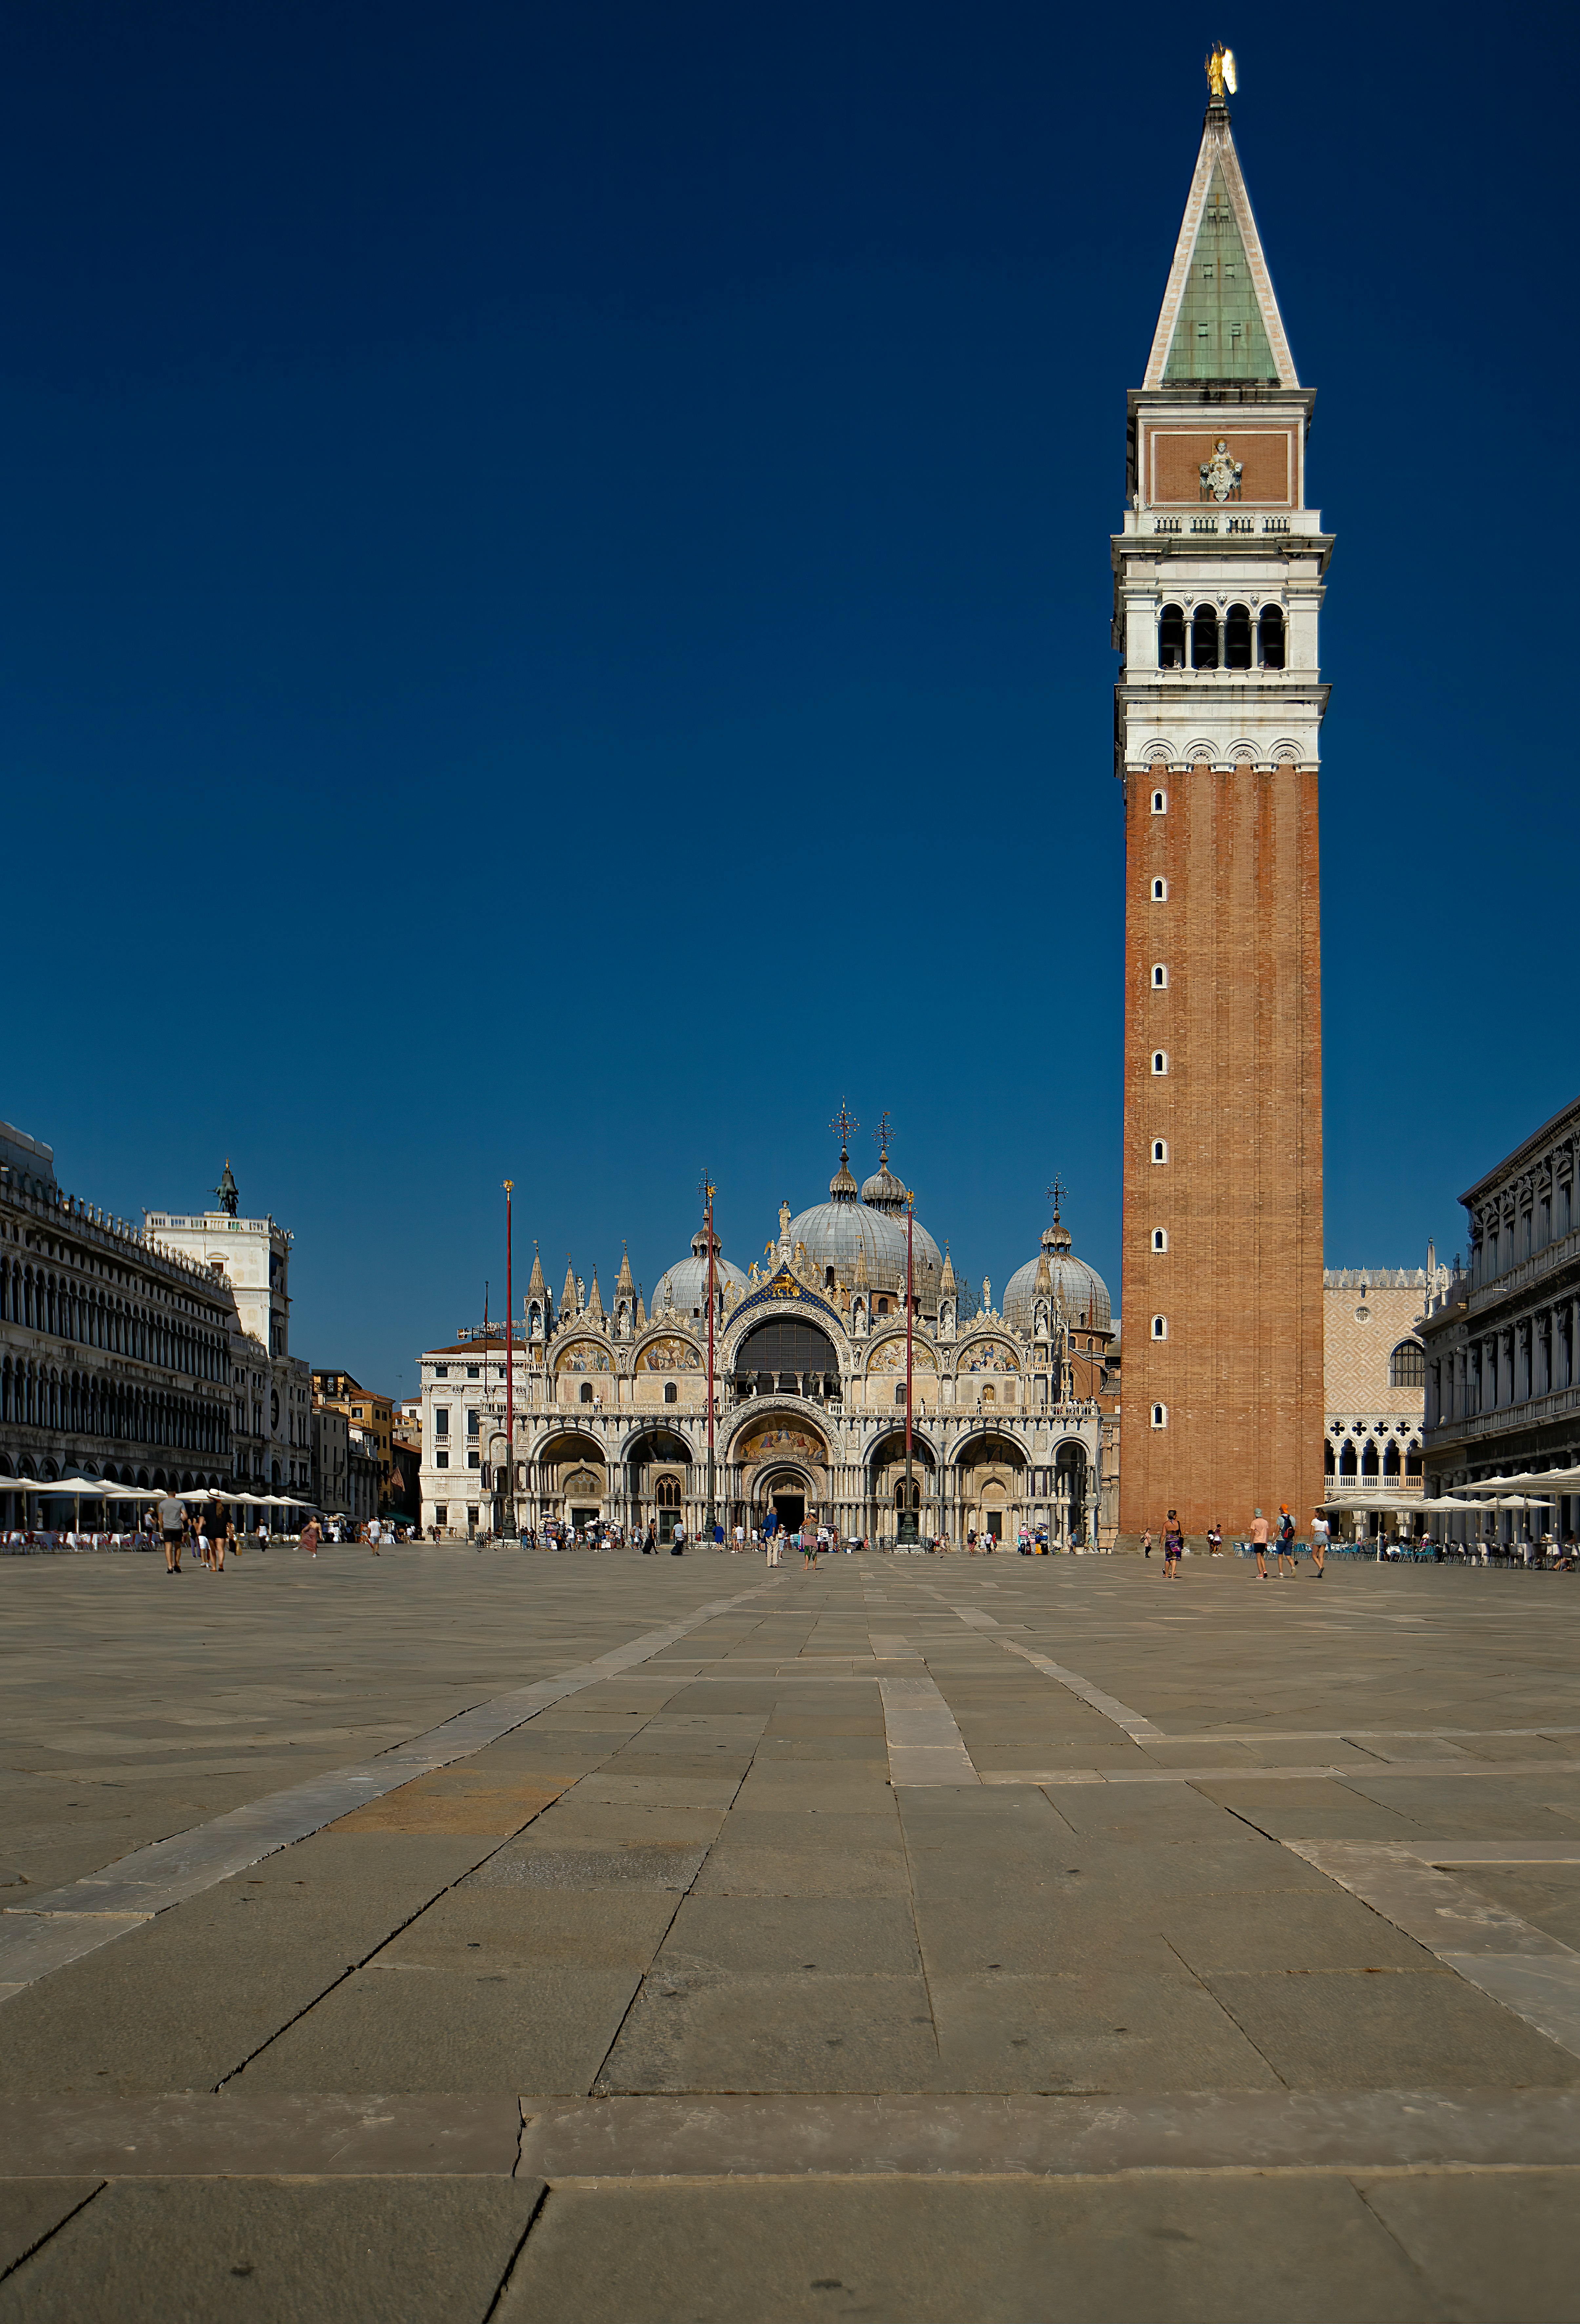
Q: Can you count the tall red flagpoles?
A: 3